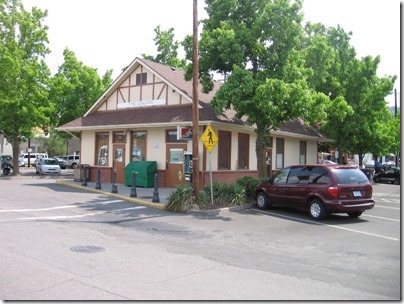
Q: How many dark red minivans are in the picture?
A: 1